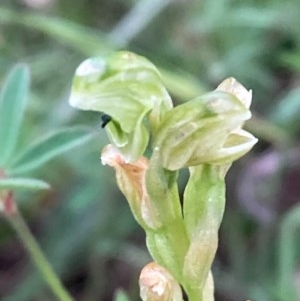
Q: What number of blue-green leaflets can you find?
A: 3